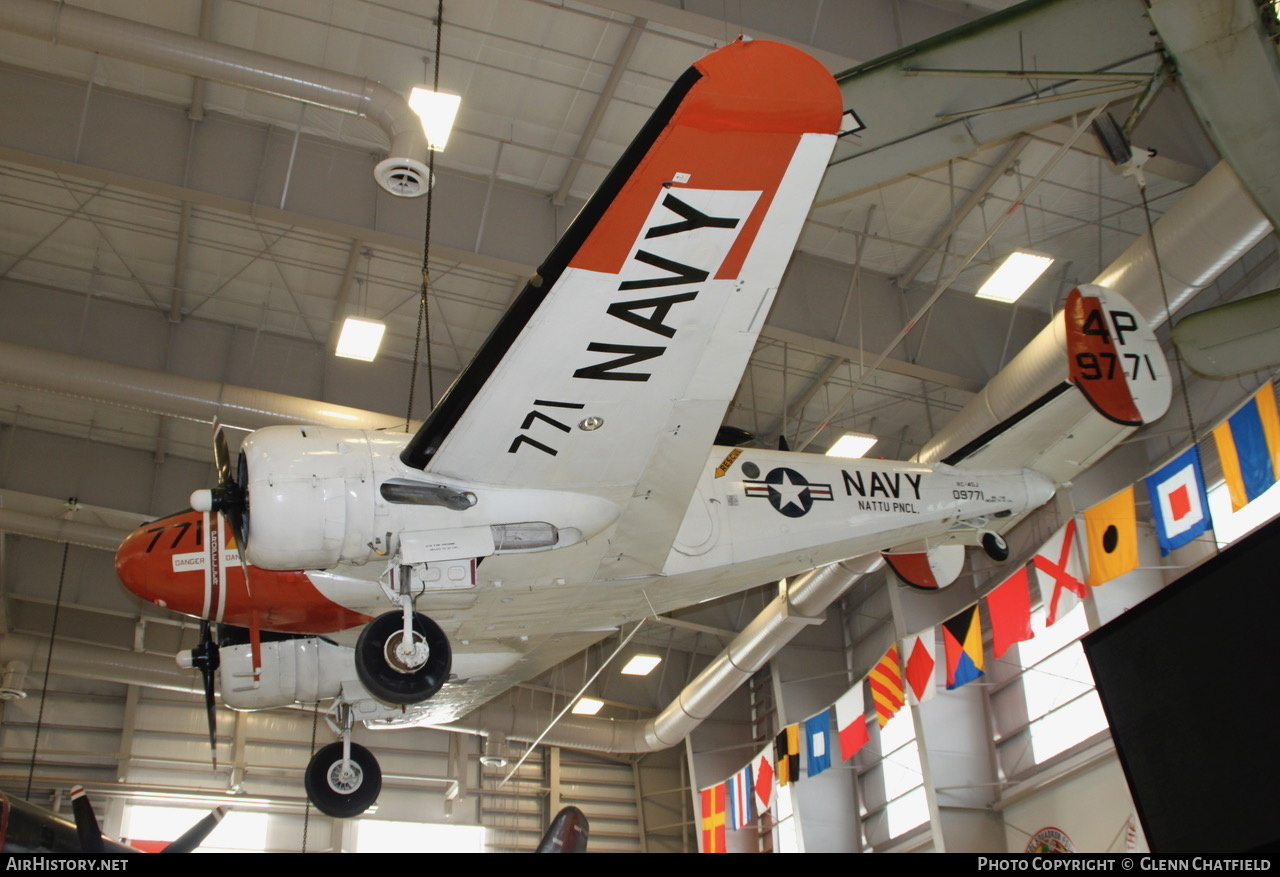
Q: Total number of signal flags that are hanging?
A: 14